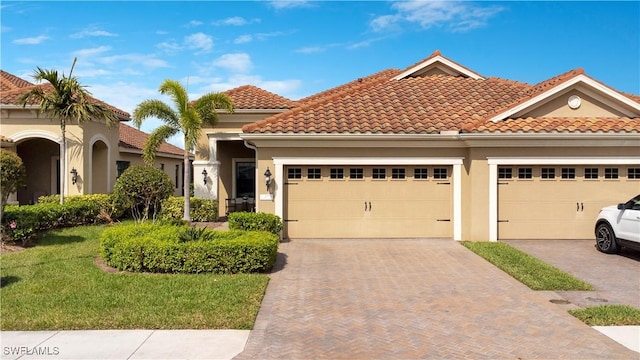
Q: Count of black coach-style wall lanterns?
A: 3